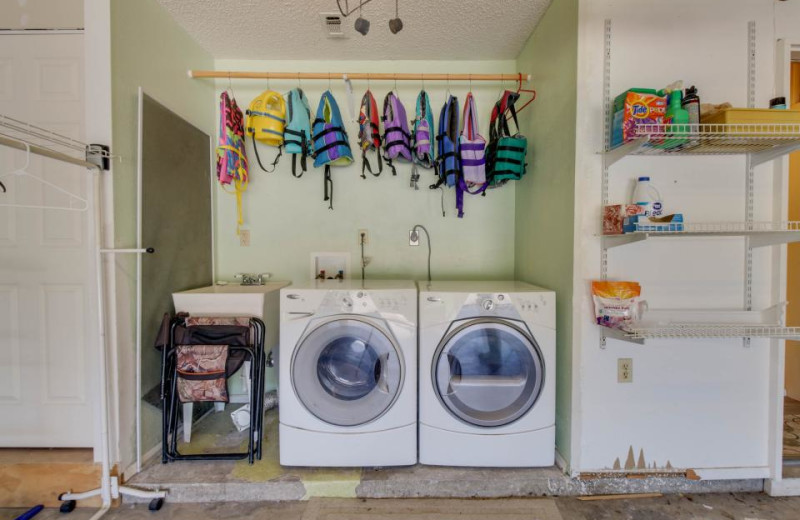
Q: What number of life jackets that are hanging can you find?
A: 10